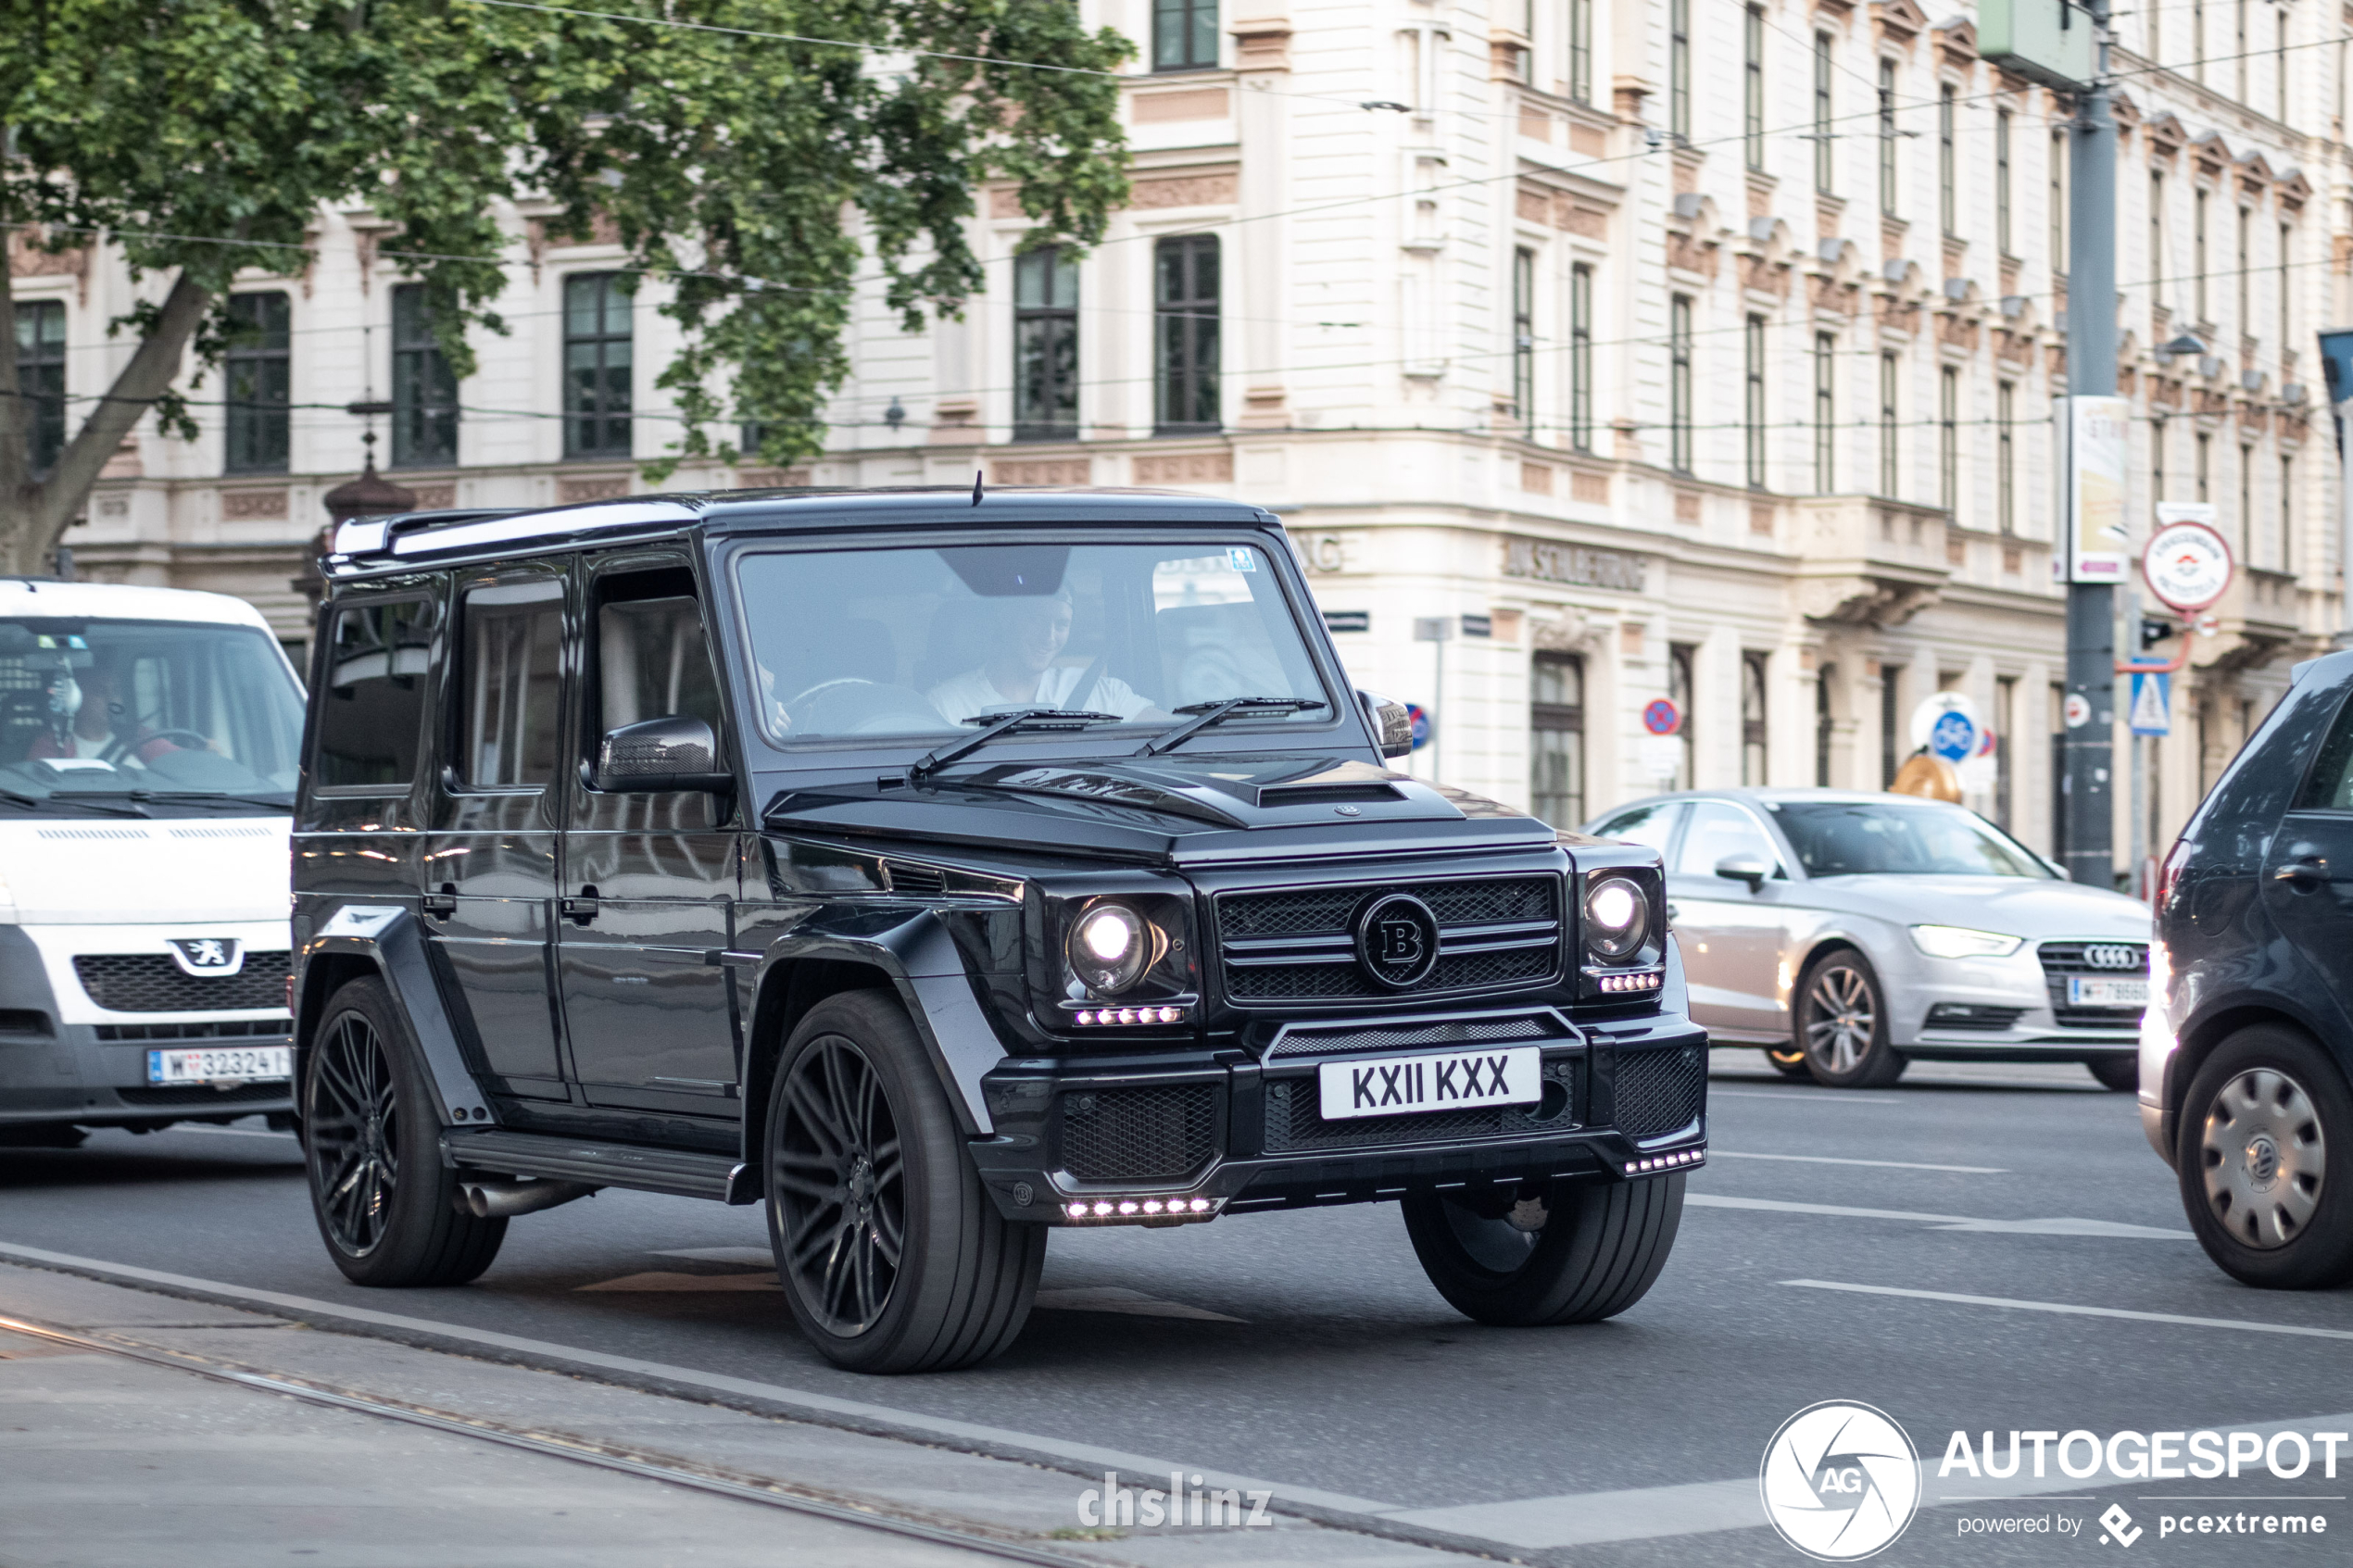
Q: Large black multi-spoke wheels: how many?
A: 2